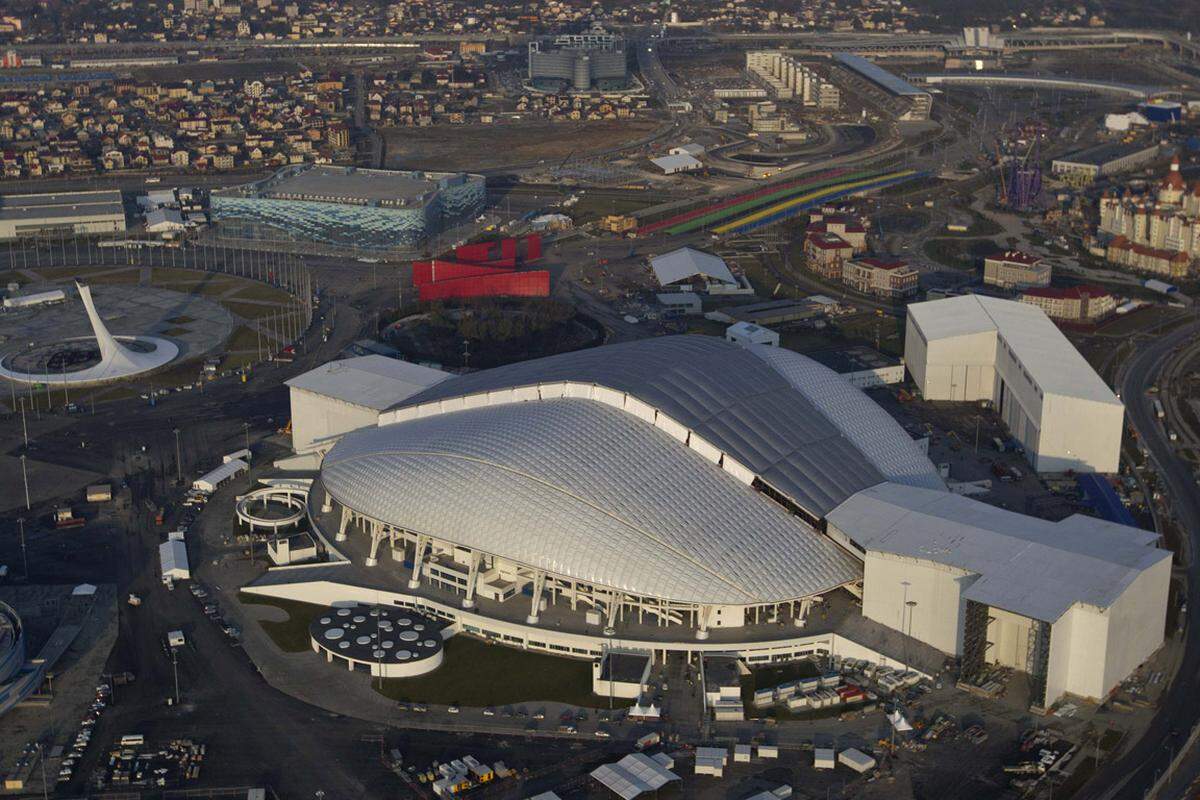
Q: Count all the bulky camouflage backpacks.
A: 0